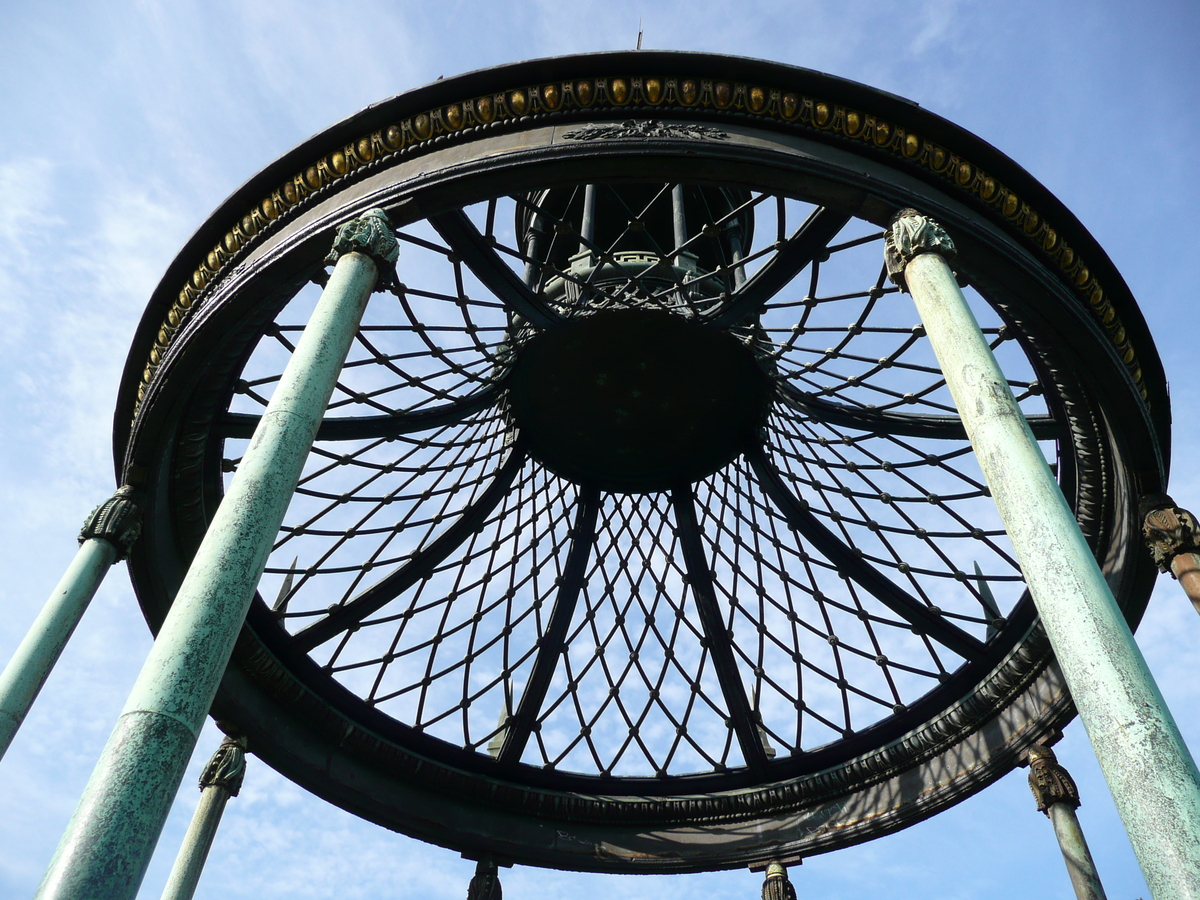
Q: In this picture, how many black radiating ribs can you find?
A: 8